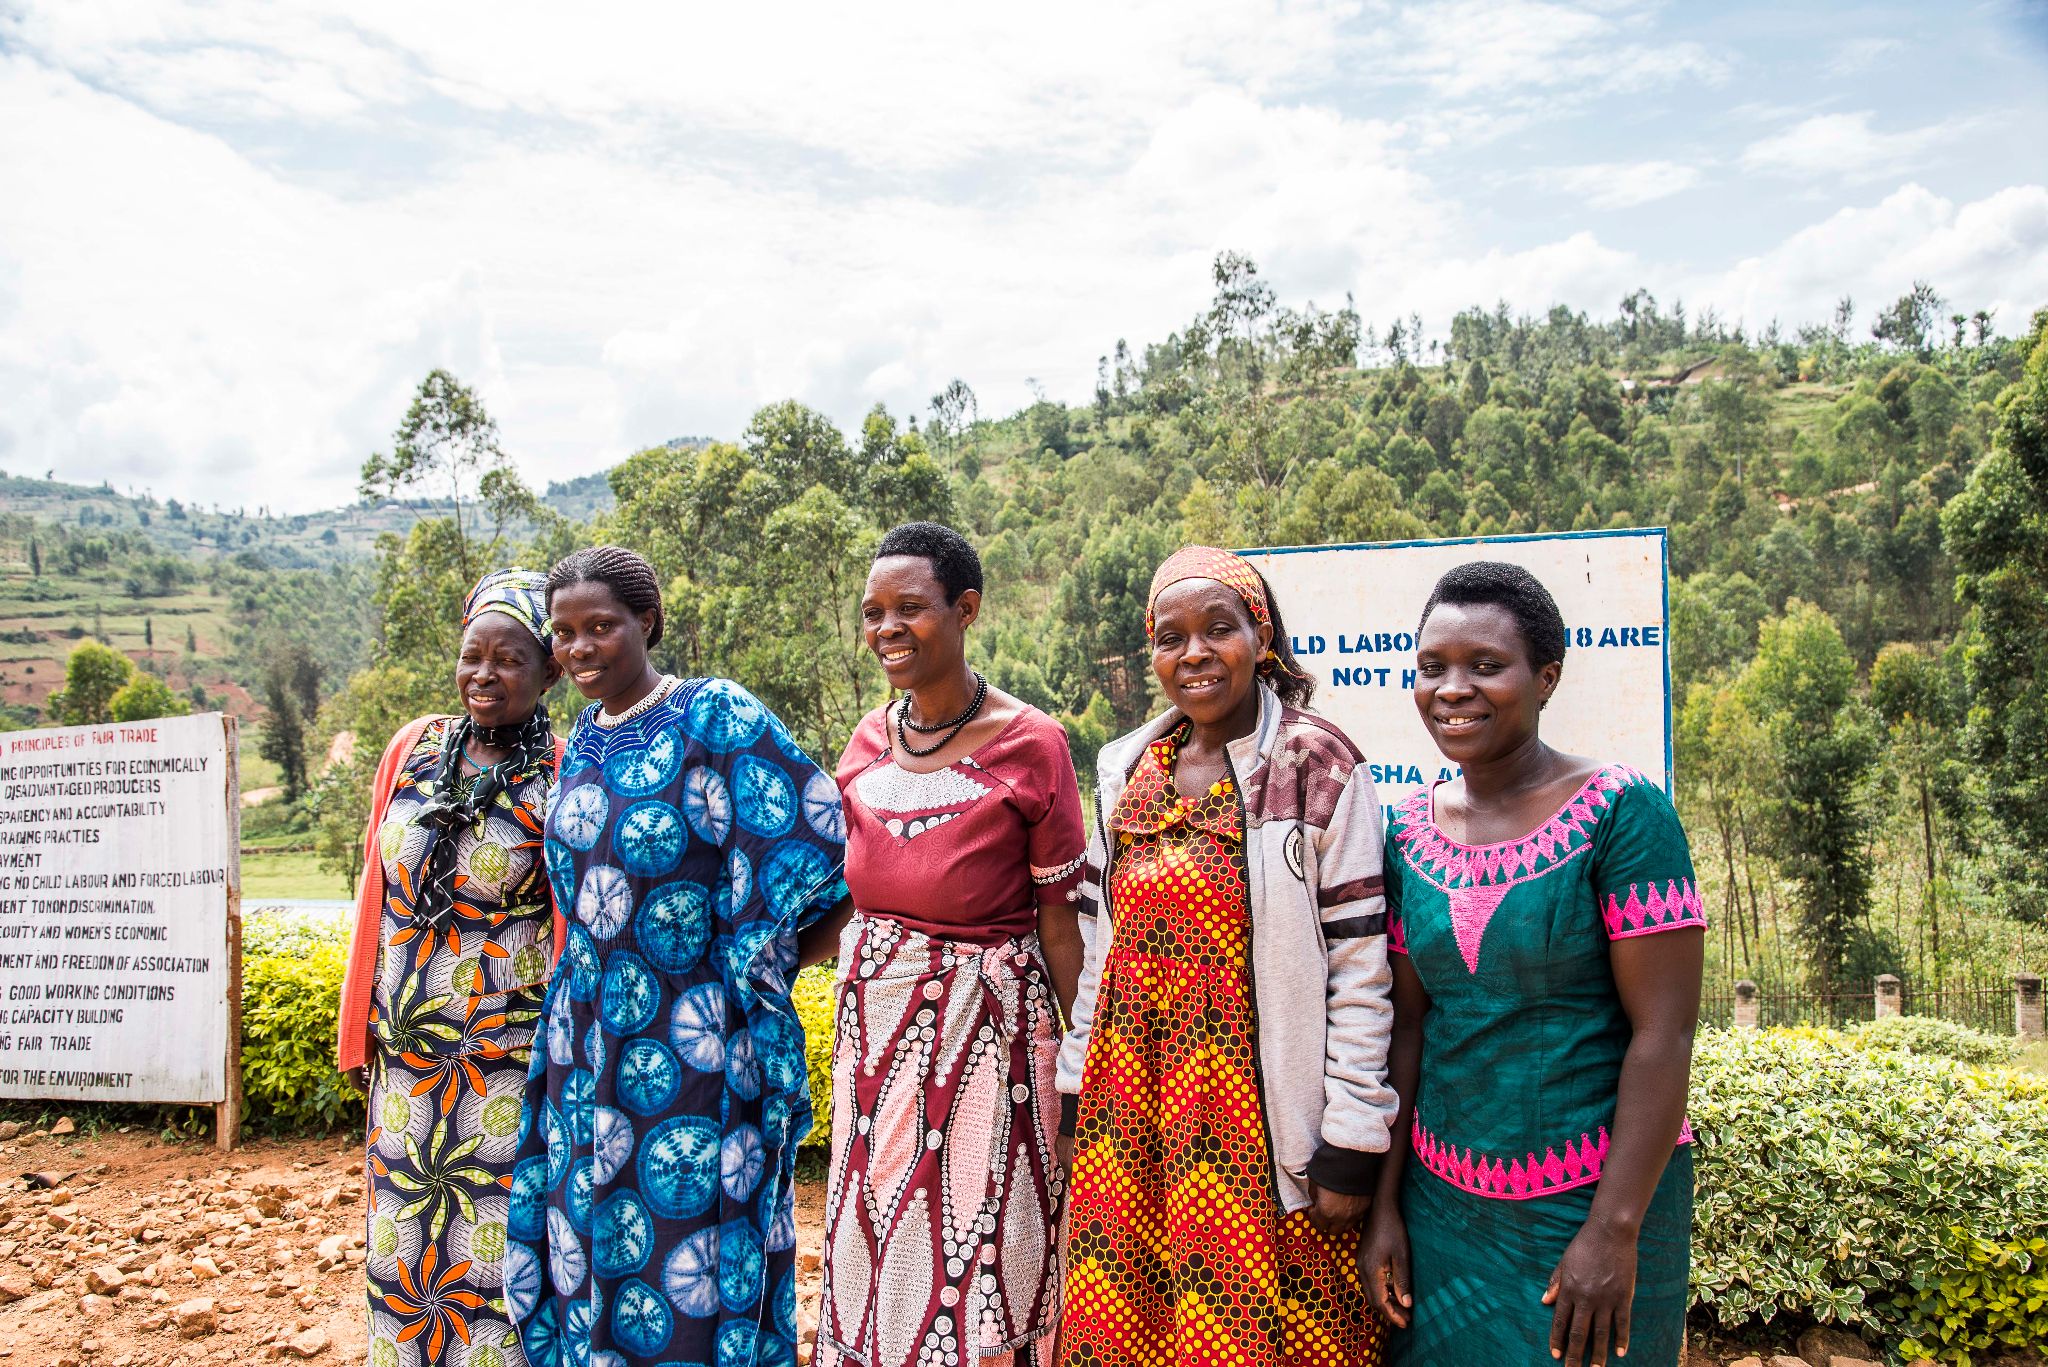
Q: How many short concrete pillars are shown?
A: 3